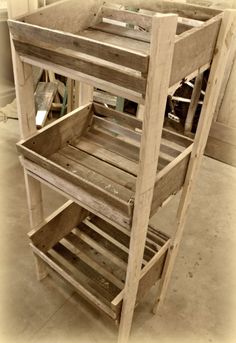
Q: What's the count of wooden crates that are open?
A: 3